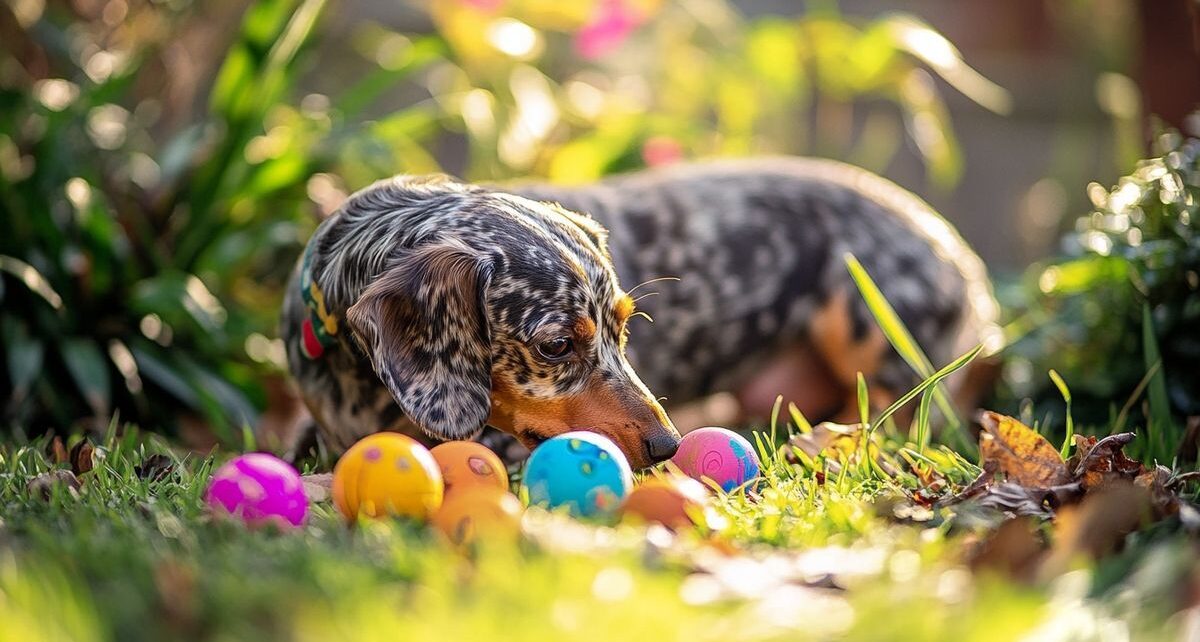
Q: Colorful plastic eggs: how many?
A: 7